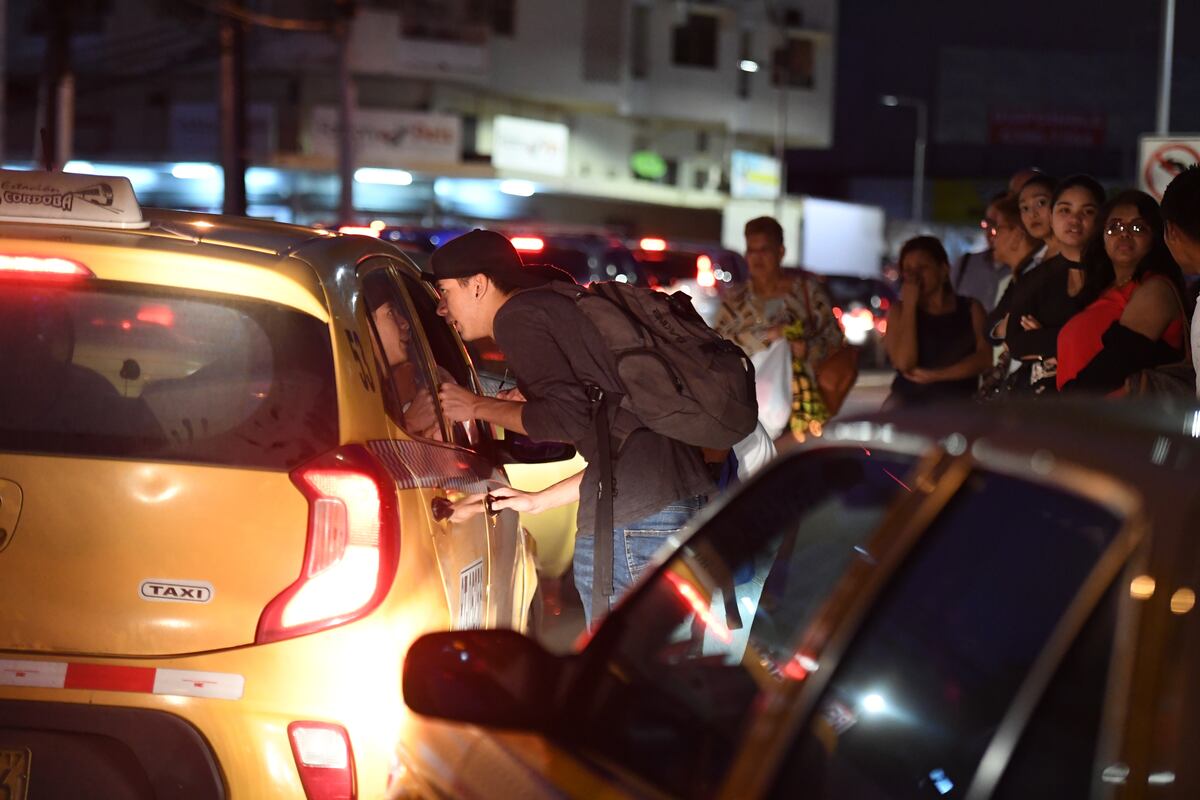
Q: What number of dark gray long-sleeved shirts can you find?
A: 1